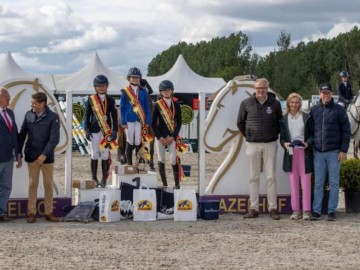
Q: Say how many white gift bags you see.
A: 3